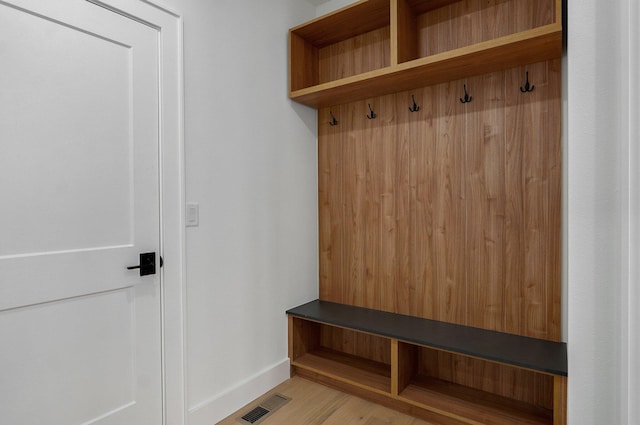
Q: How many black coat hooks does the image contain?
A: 5